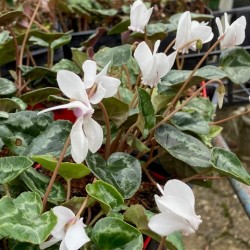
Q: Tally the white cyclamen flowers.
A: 8